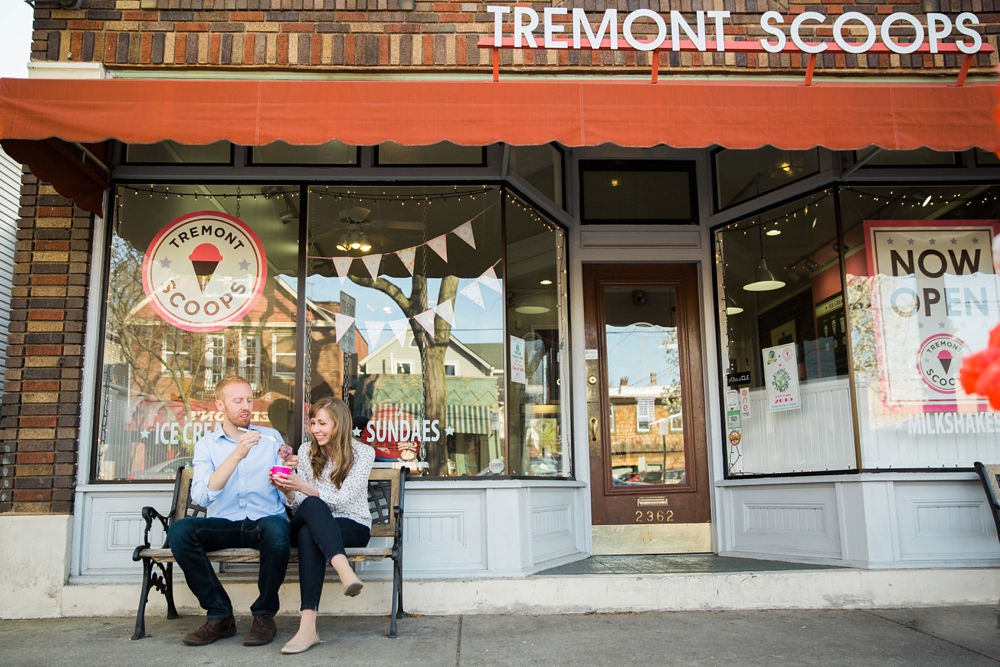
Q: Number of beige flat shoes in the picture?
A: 2